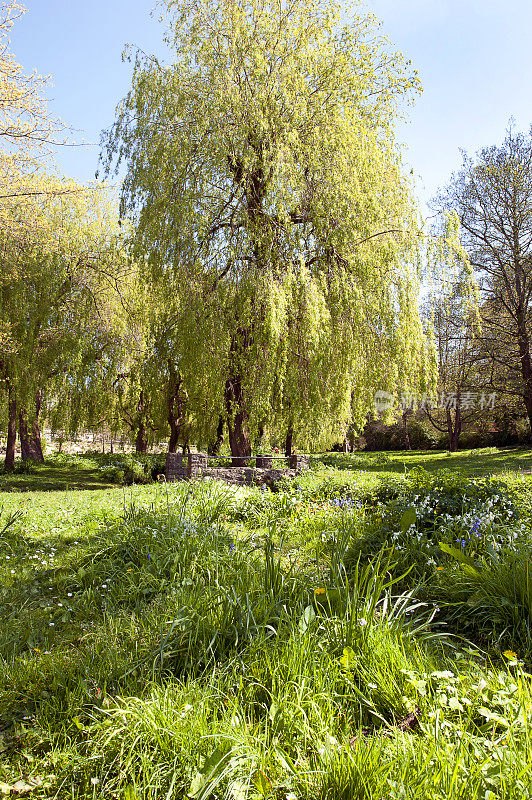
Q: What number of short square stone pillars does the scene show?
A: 4